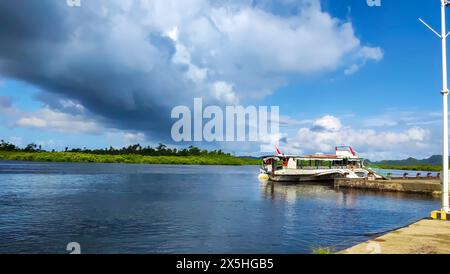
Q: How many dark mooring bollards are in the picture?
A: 5